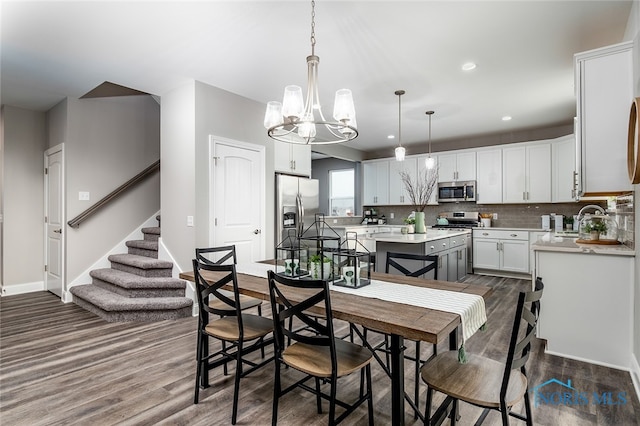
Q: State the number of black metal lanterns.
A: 3